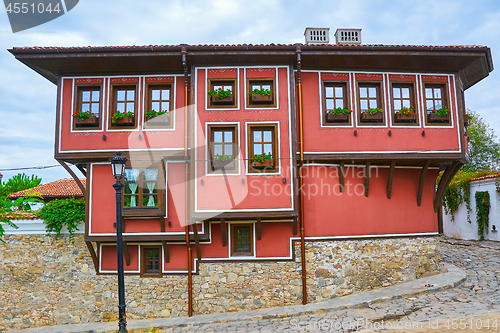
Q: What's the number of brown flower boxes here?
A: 11